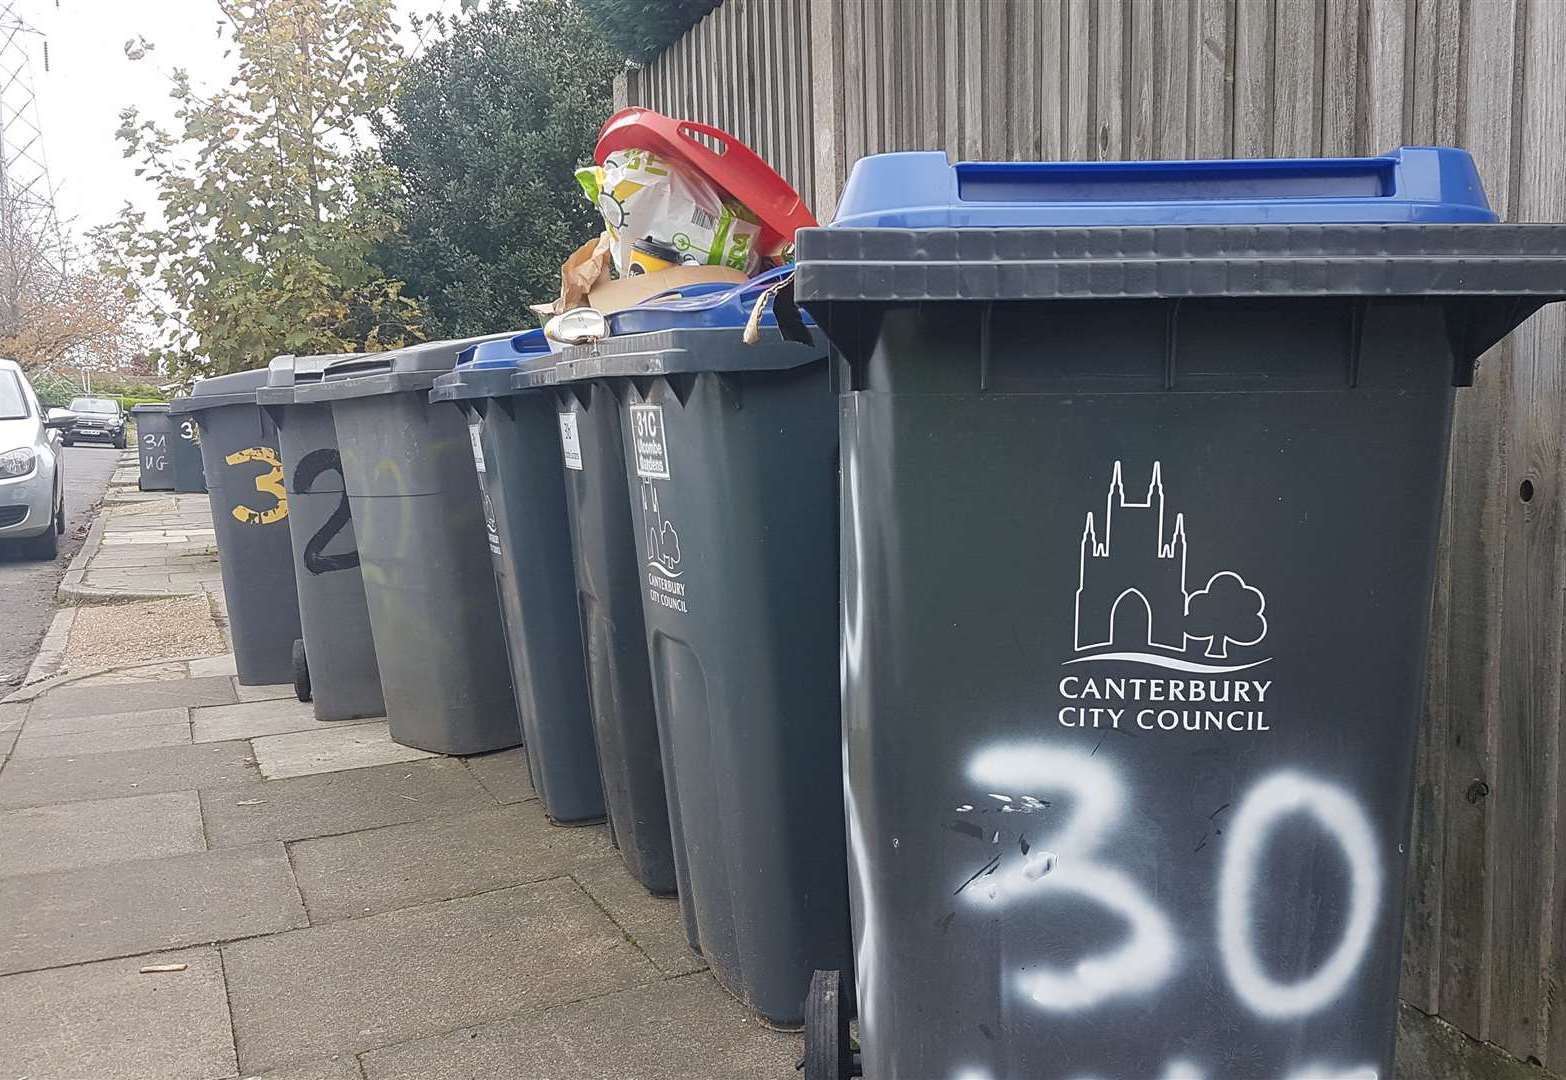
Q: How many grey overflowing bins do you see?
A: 1